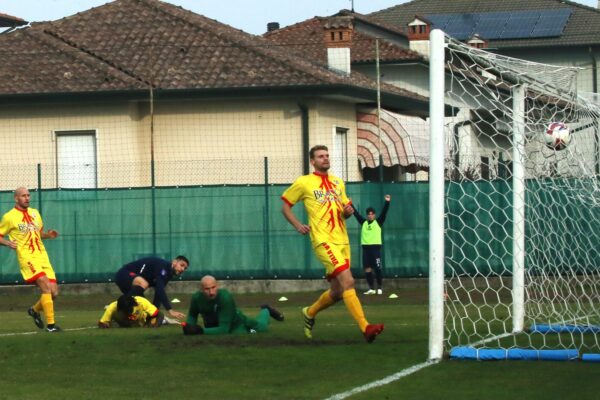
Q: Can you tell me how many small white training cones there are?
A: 3